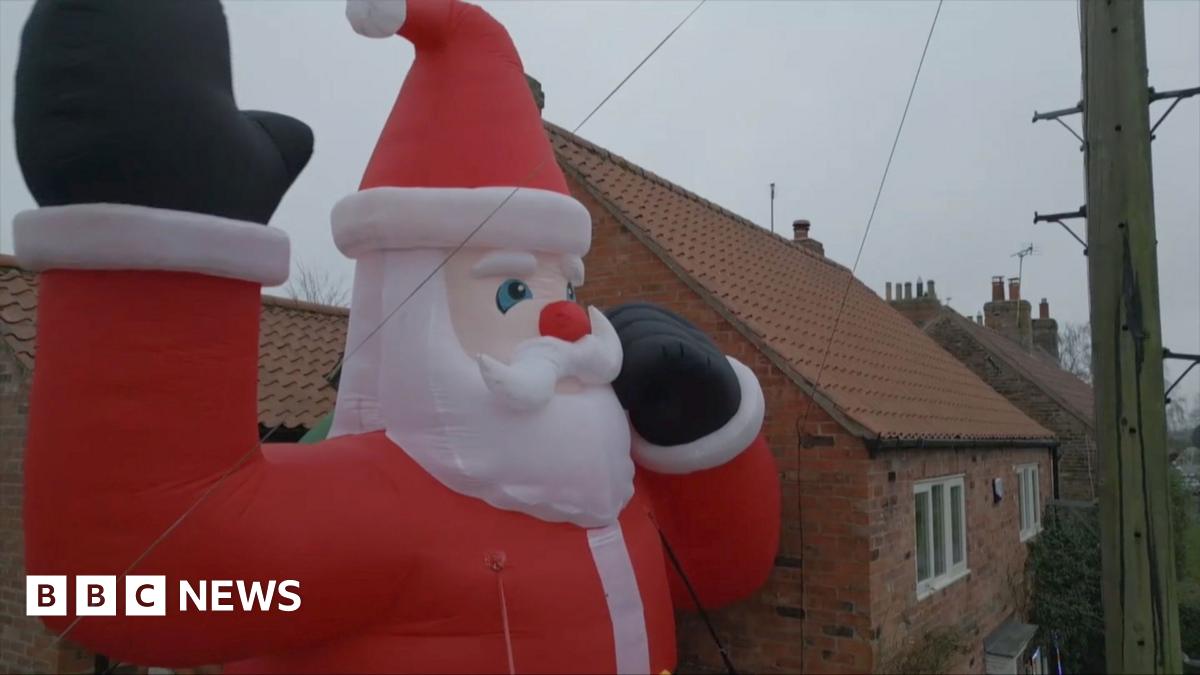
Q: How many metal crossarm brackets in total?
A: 4